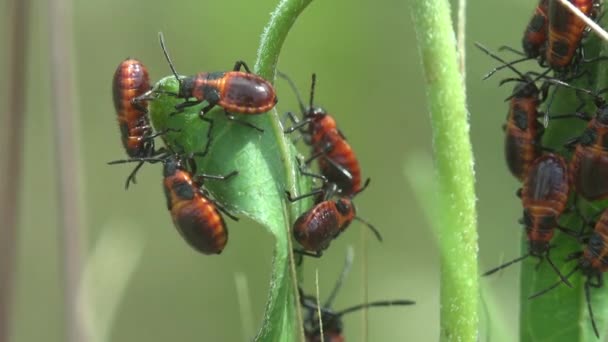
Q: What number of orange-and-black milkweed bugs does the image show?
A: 12